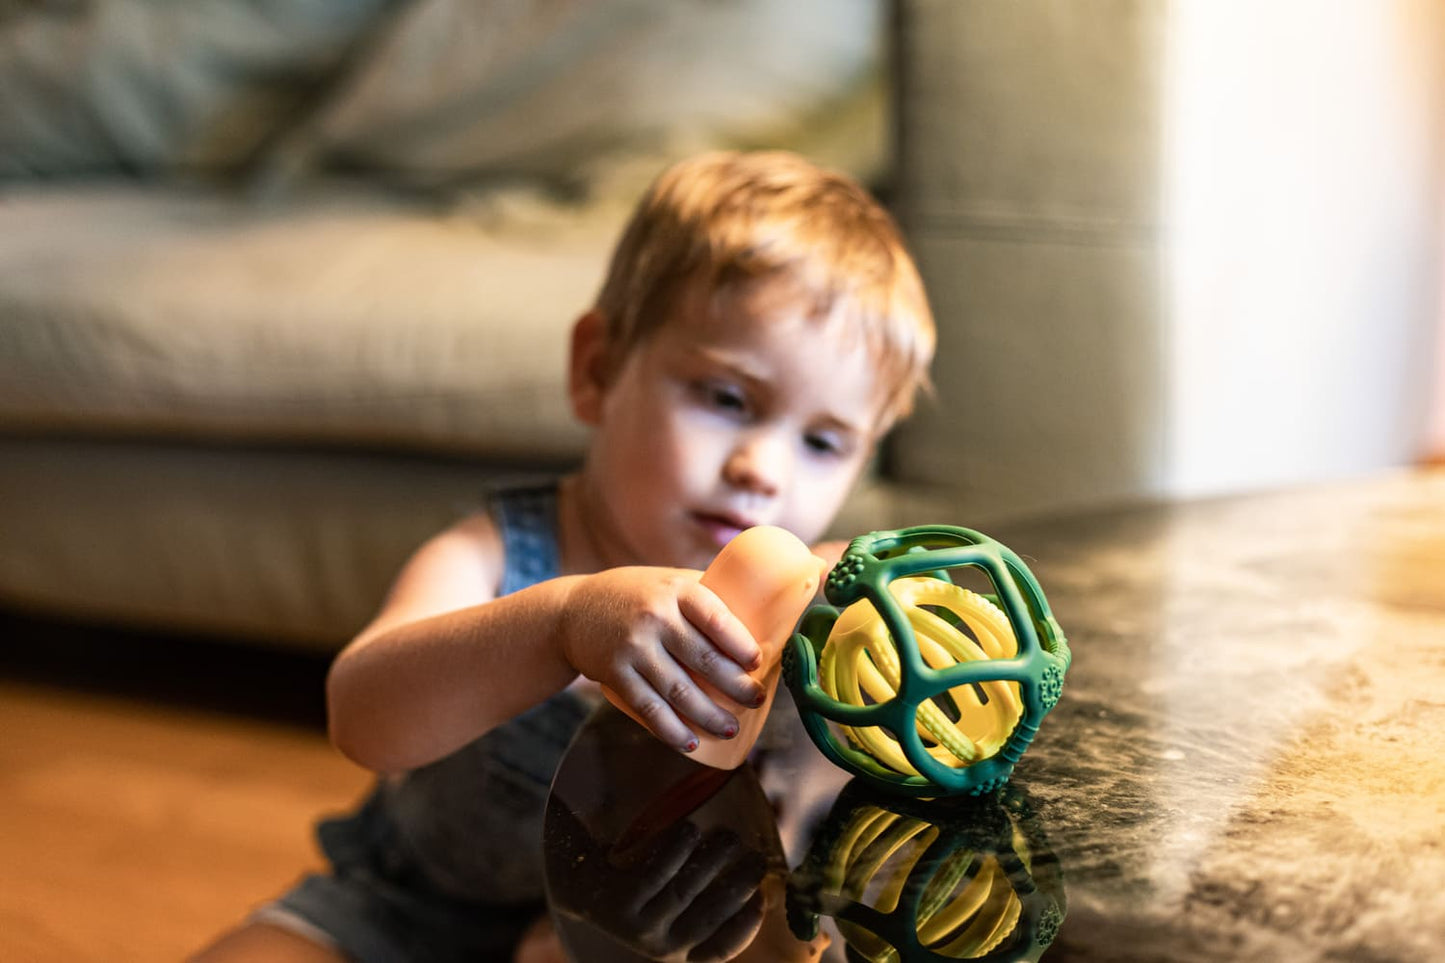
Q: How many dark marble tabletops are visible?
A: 1